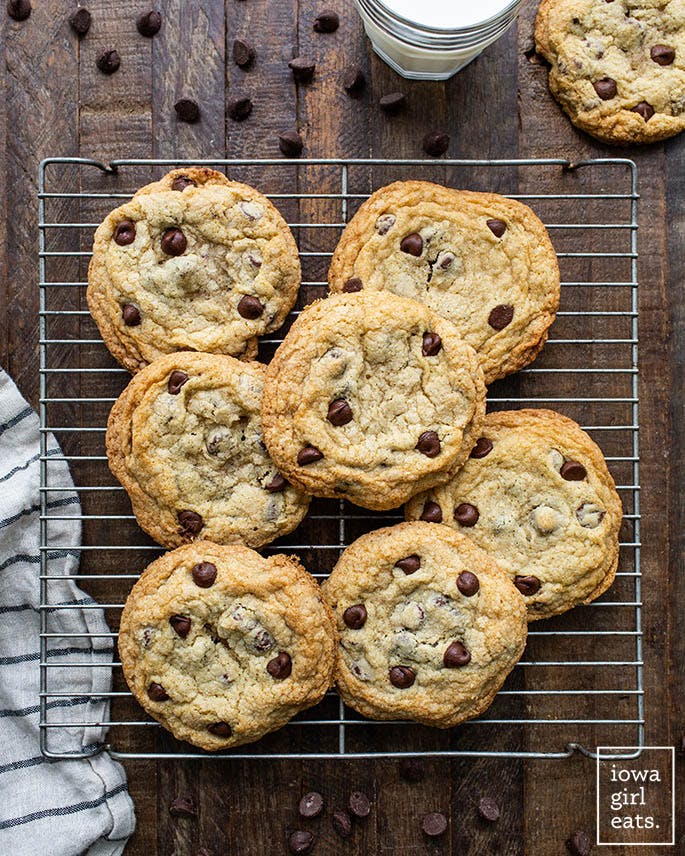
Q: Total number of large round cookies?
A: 8